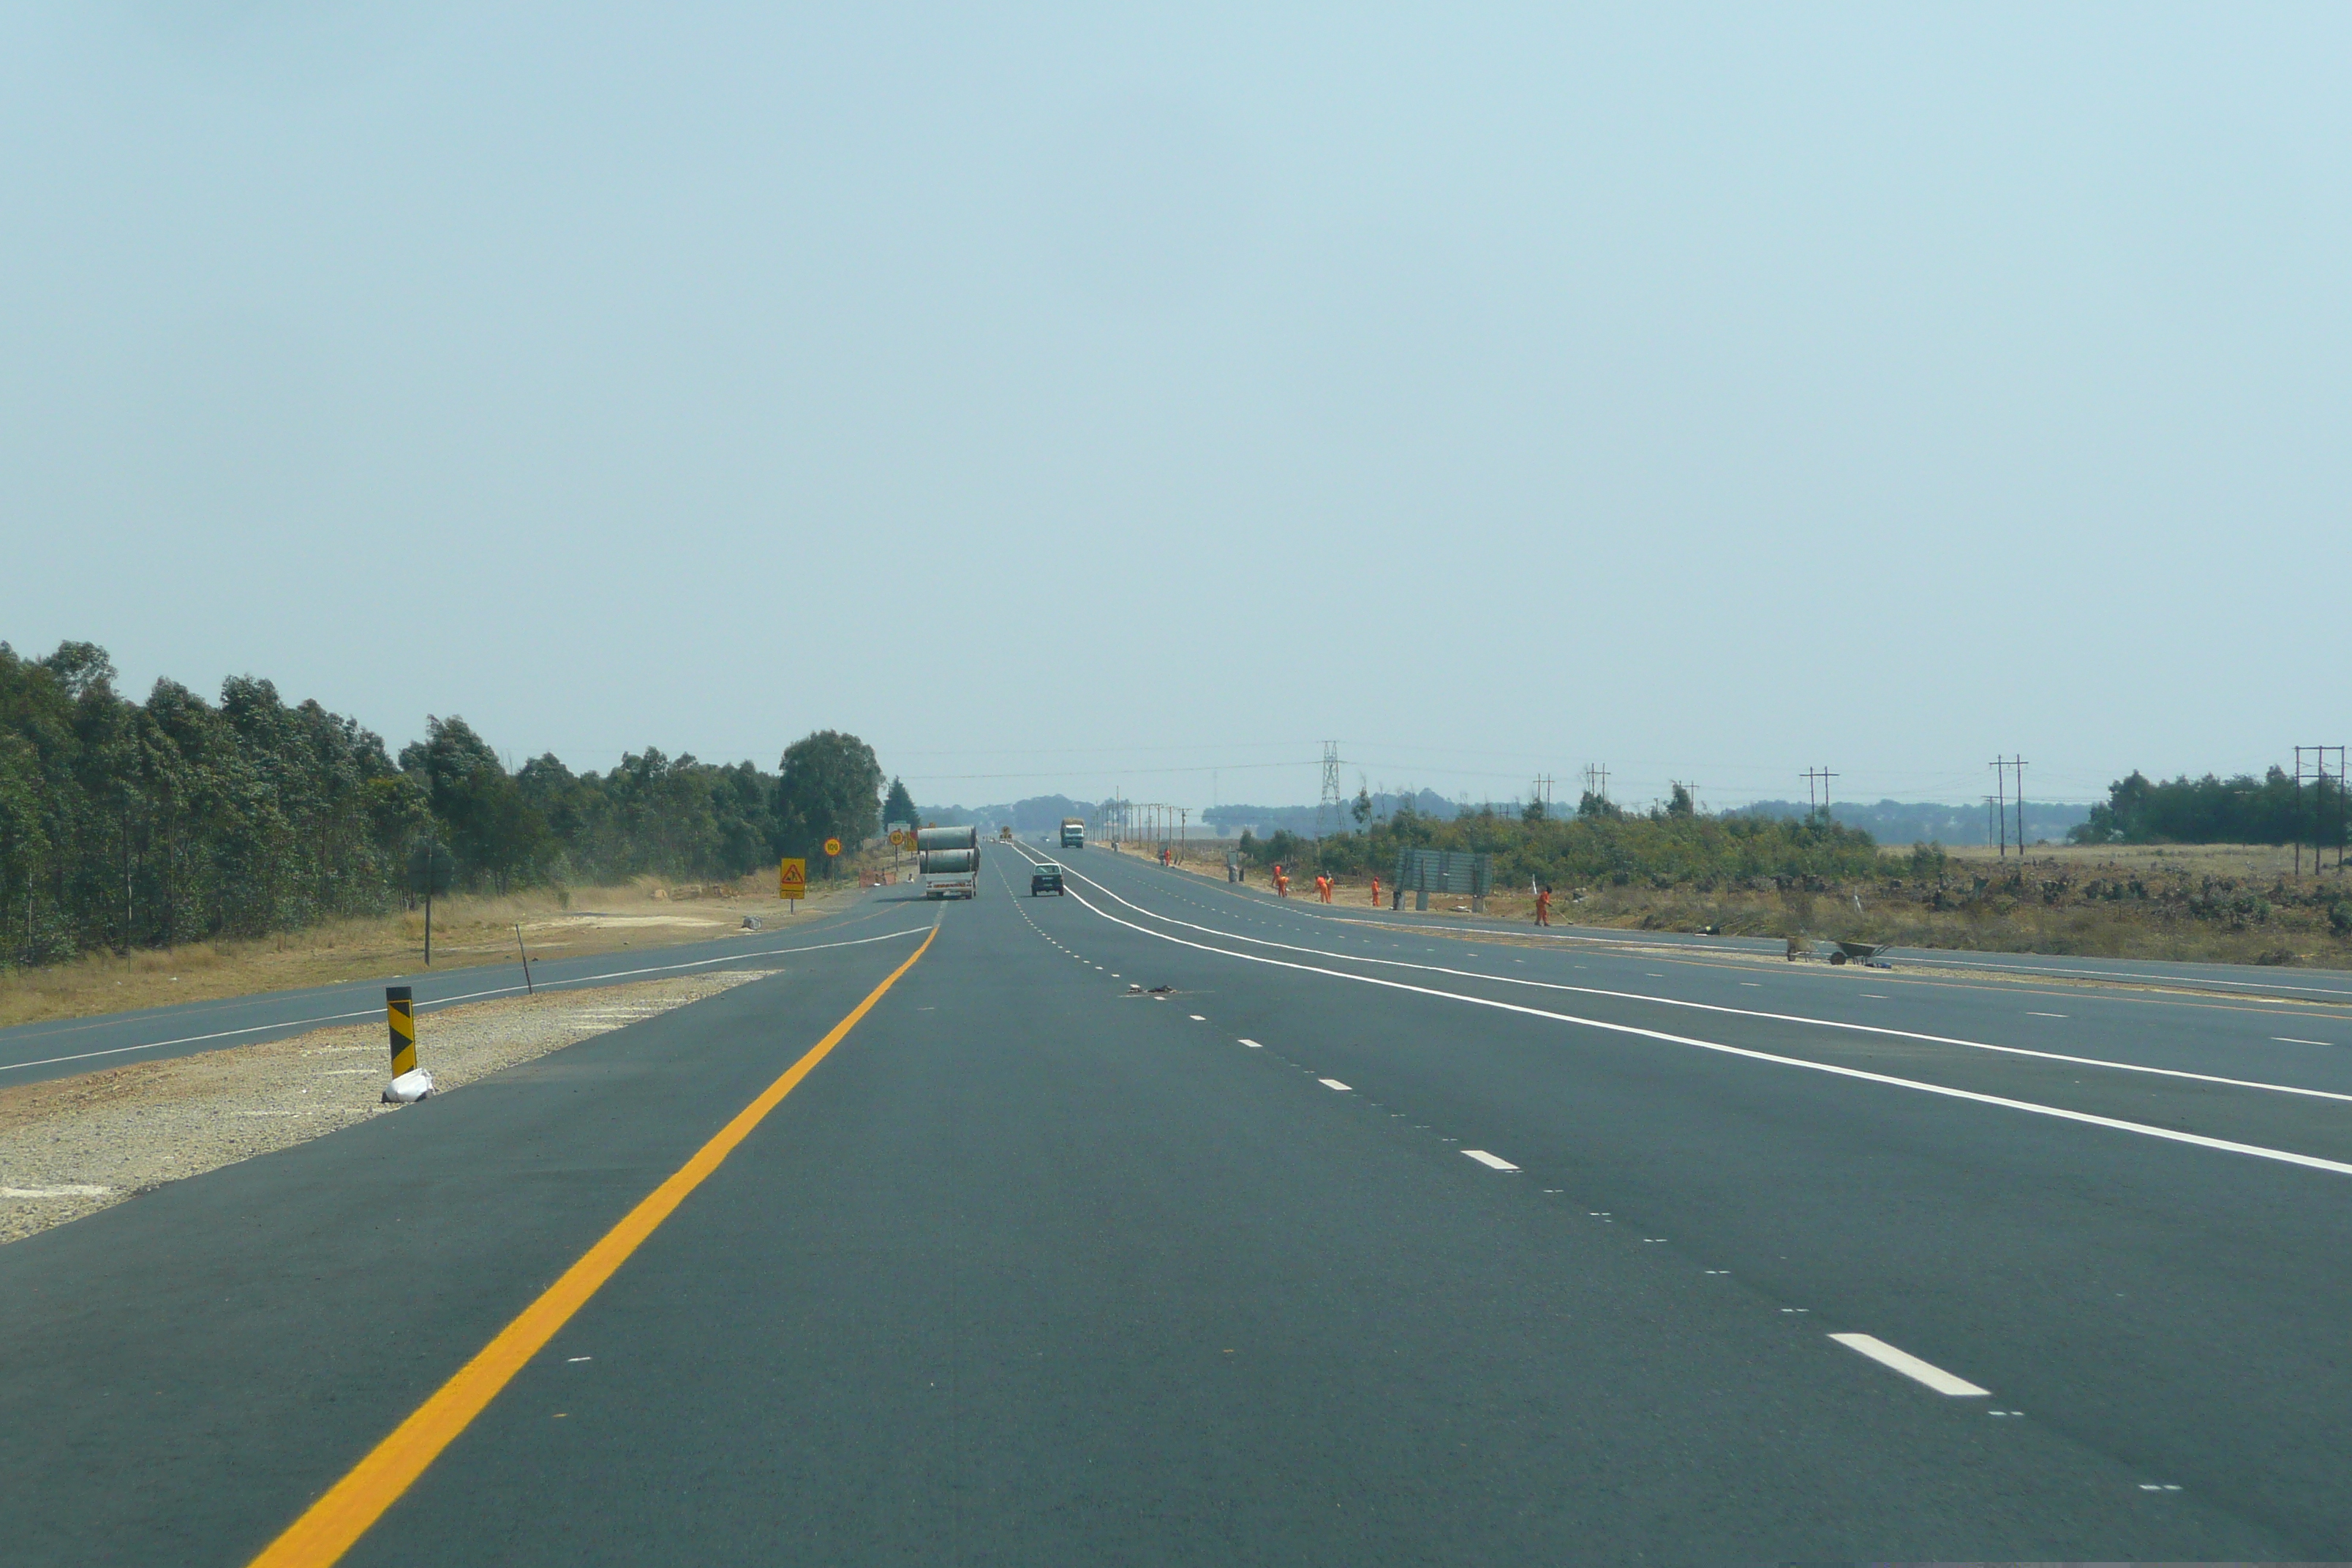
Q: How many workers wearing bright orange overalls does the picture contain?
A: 7